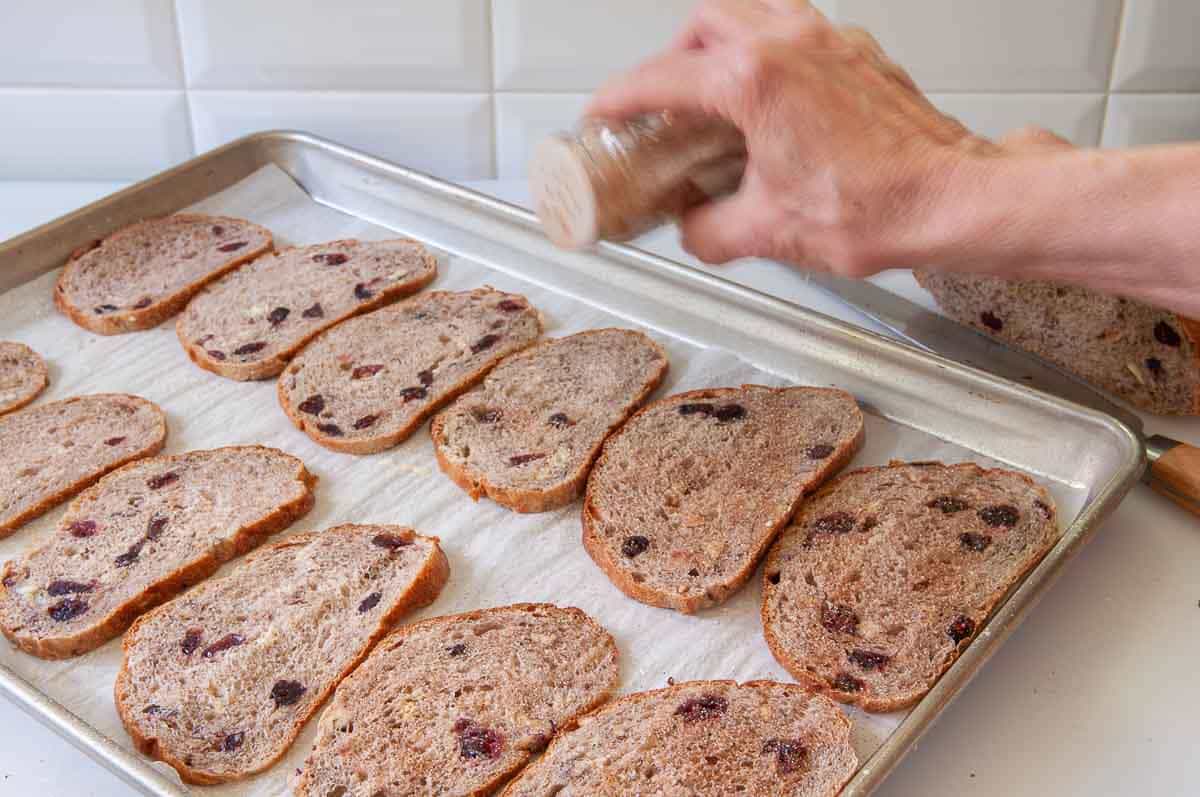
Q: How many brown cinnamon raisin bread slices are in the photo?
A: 12